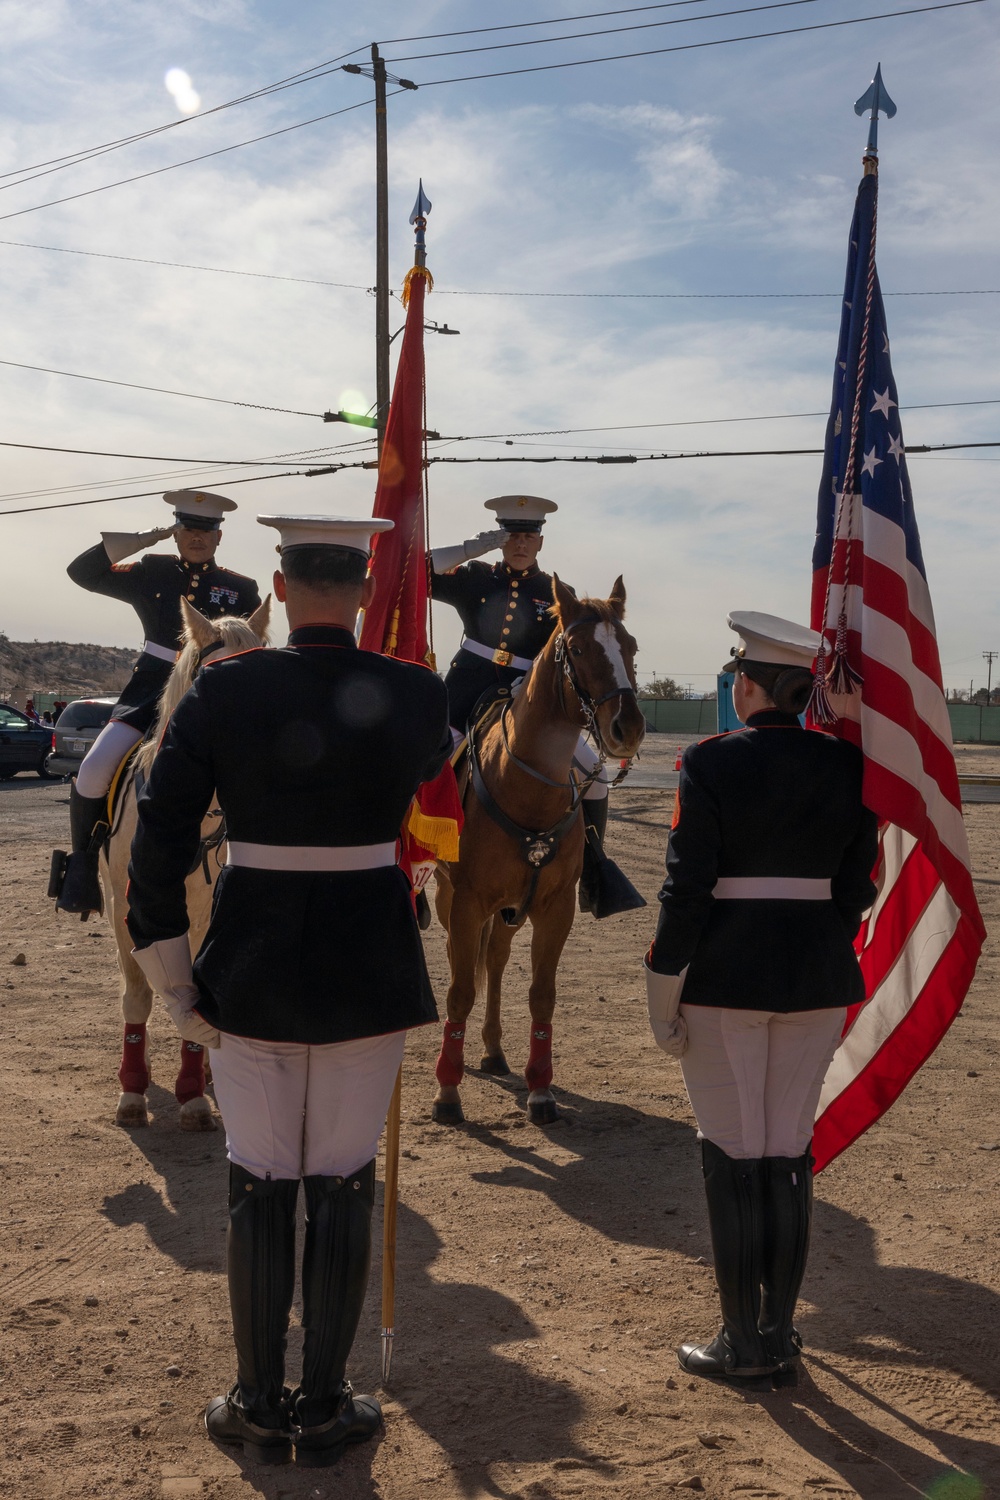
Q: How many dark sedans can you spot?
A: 1